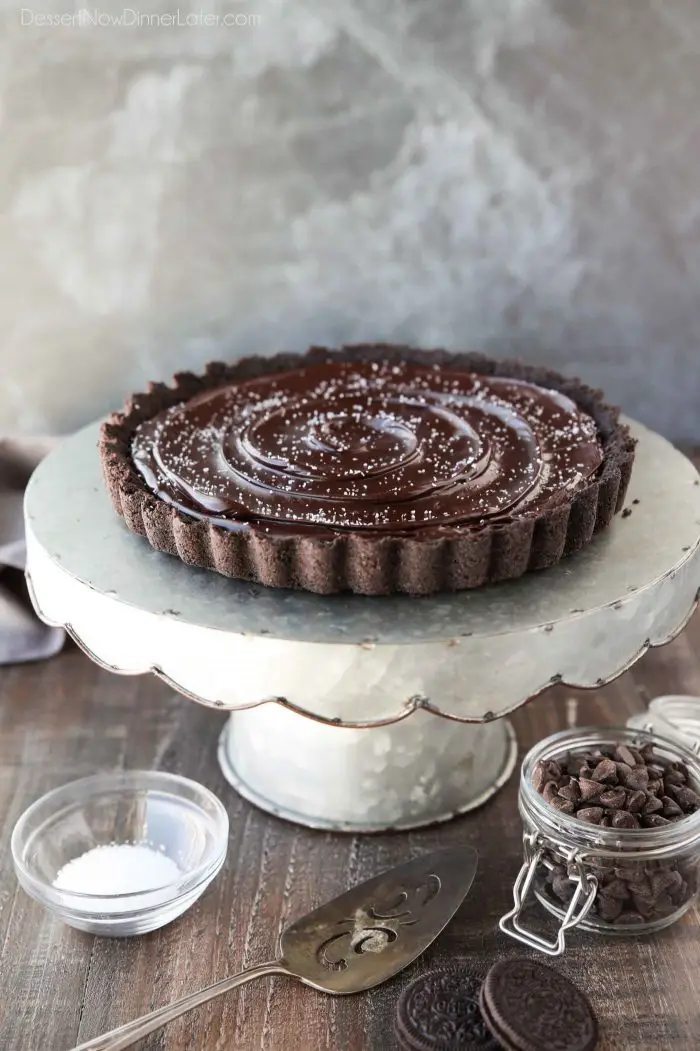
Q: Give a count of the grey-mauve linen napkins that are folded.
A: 1